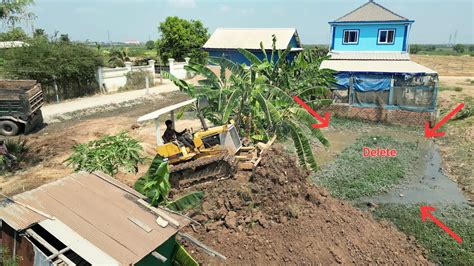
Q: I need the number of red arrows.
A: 3